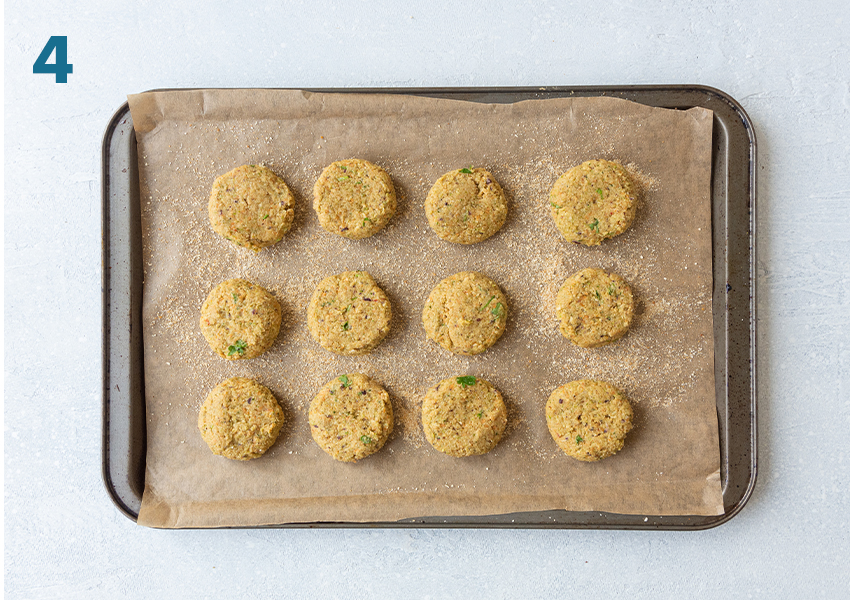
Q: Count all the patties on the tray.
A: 12